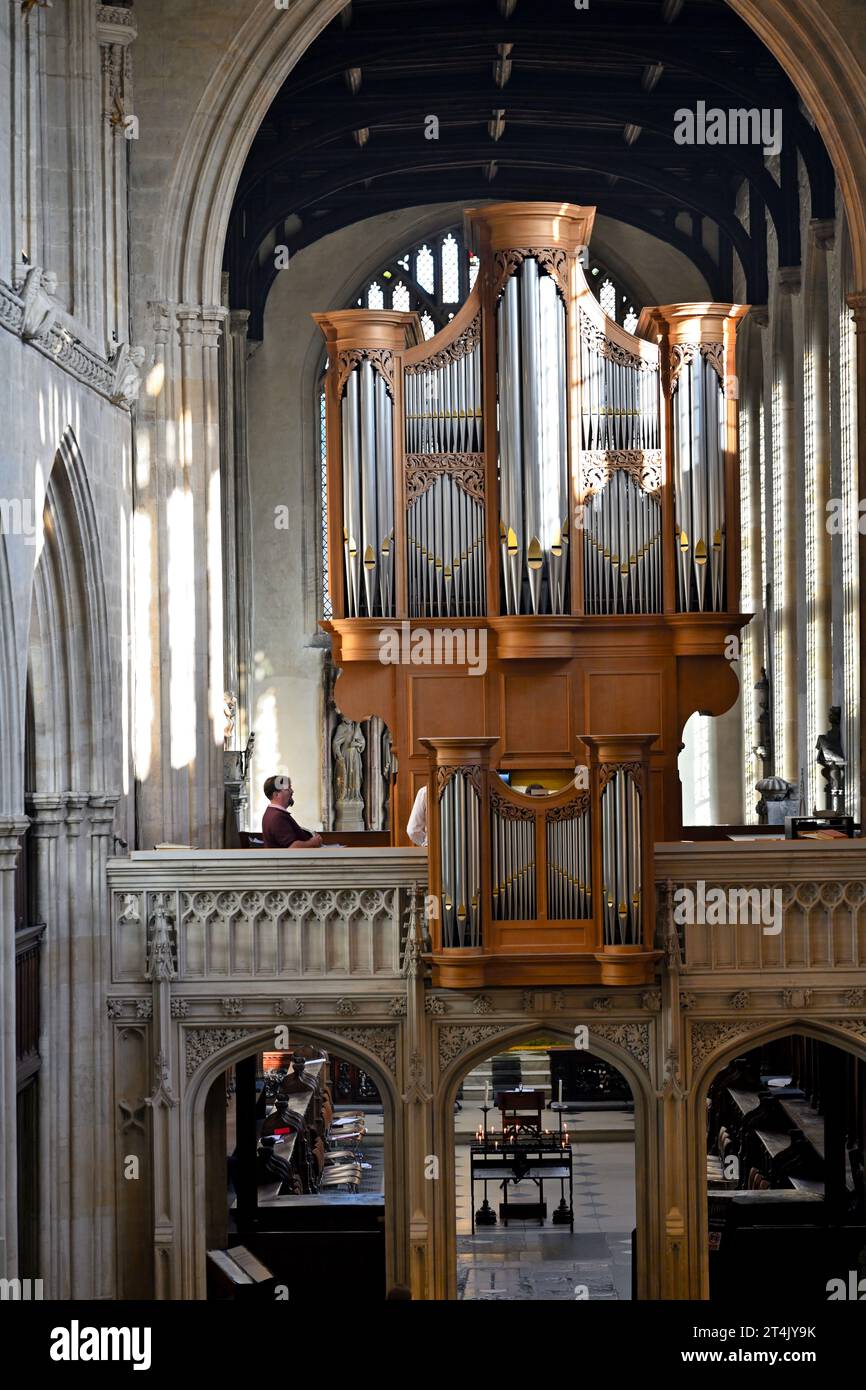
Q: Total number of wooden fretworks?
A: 11